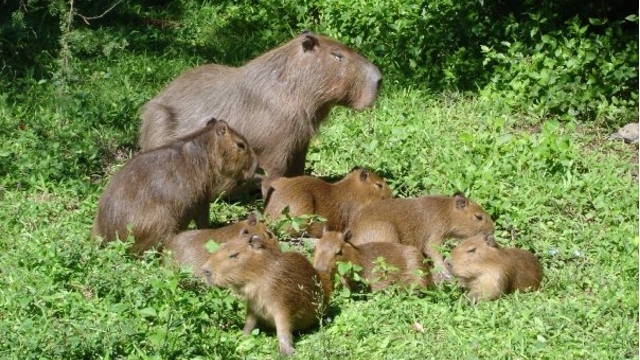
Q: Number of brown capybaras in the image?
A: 8